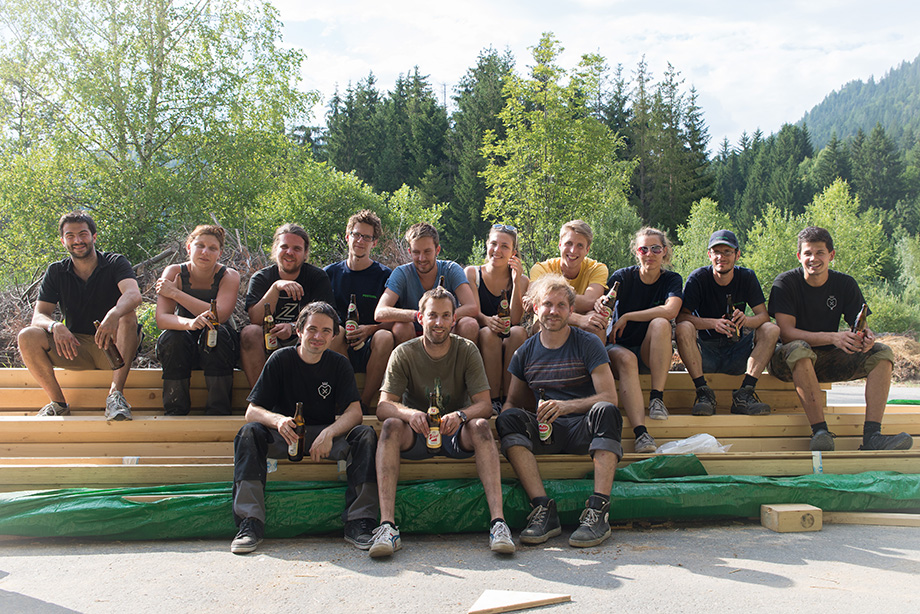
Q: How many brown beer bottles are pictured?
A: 12